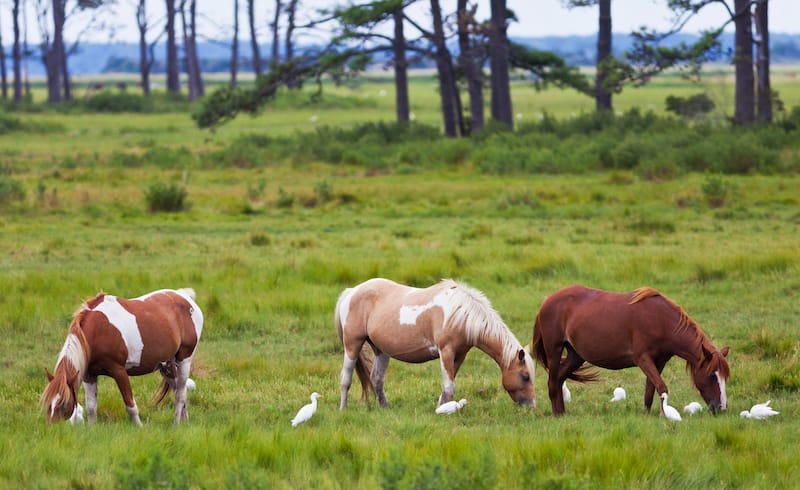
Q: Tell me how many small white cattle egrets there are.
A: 9